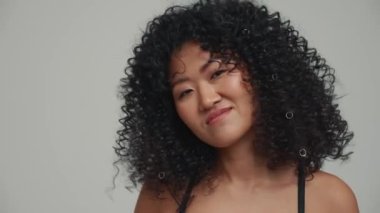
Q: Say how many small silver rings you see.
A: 5